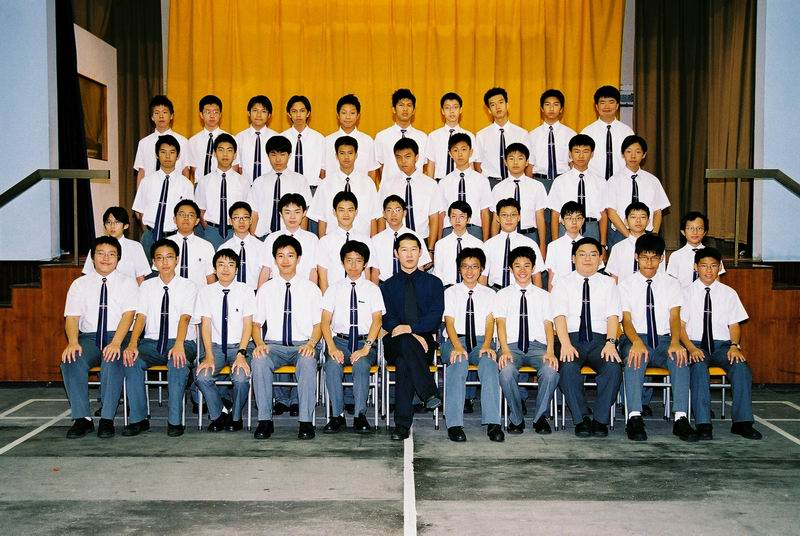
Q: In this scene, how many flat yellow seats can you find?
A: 11